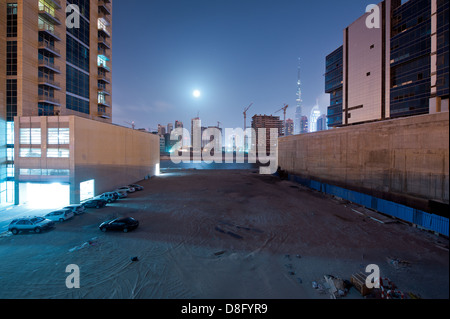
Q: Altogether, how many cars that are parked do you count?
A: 9